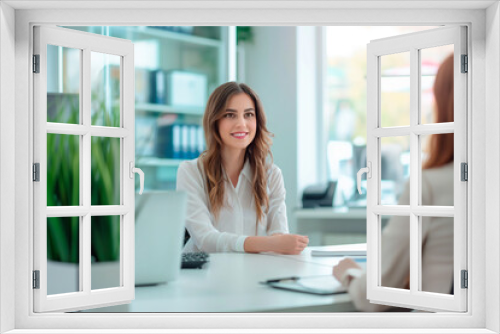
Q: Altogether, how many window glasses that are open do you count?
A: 2